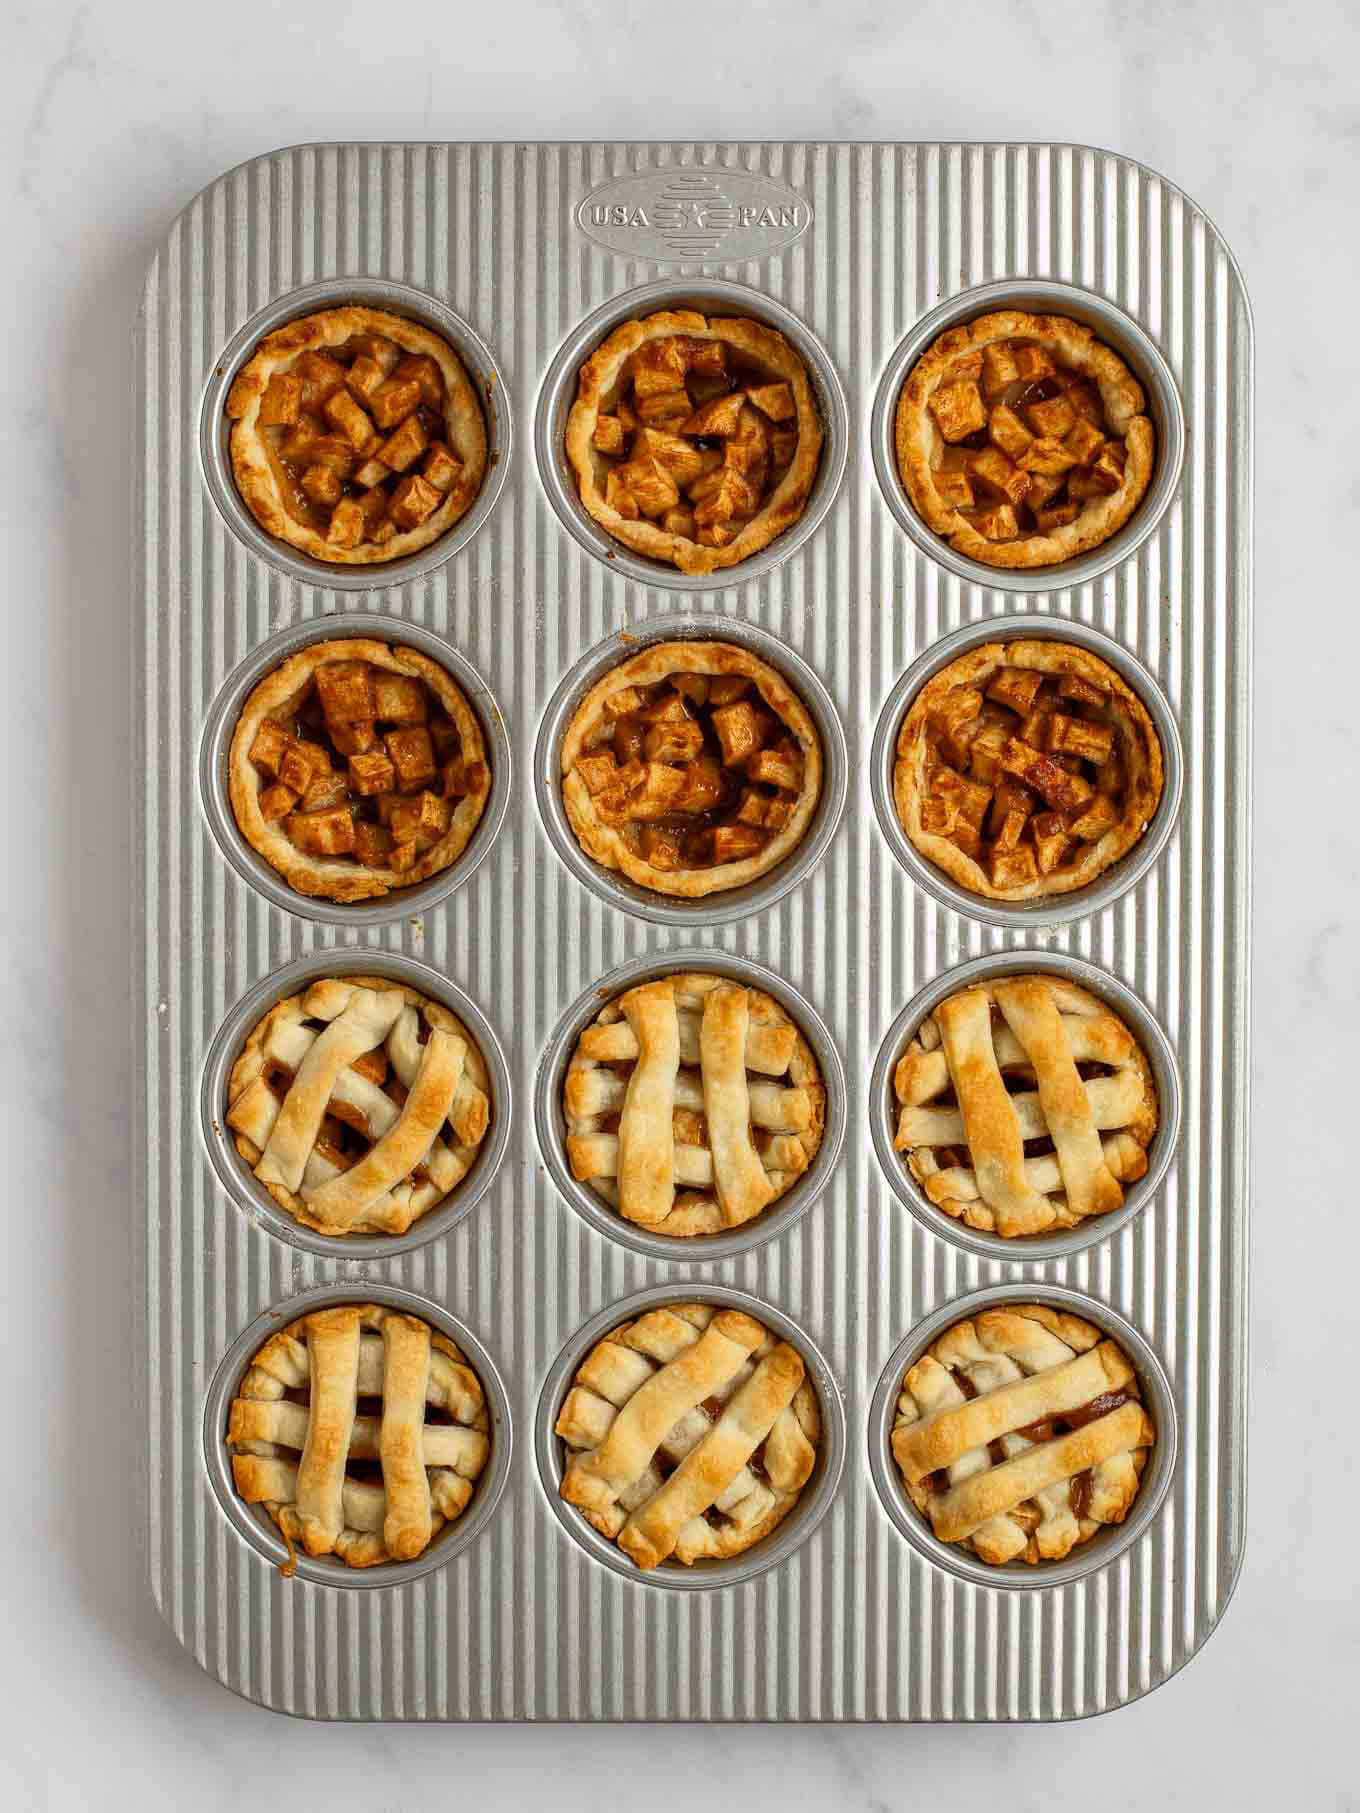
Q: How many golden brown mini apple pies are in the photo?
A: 12